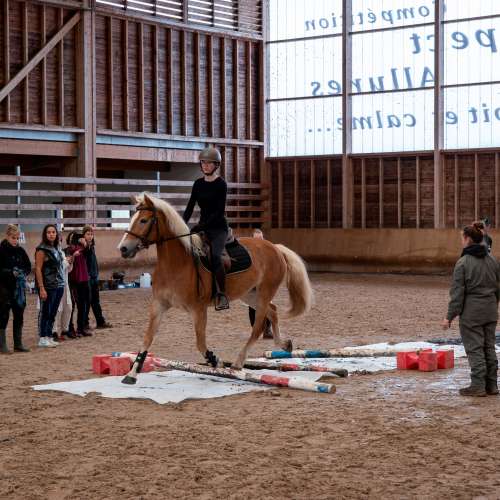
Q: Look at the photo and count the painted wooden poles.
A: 3